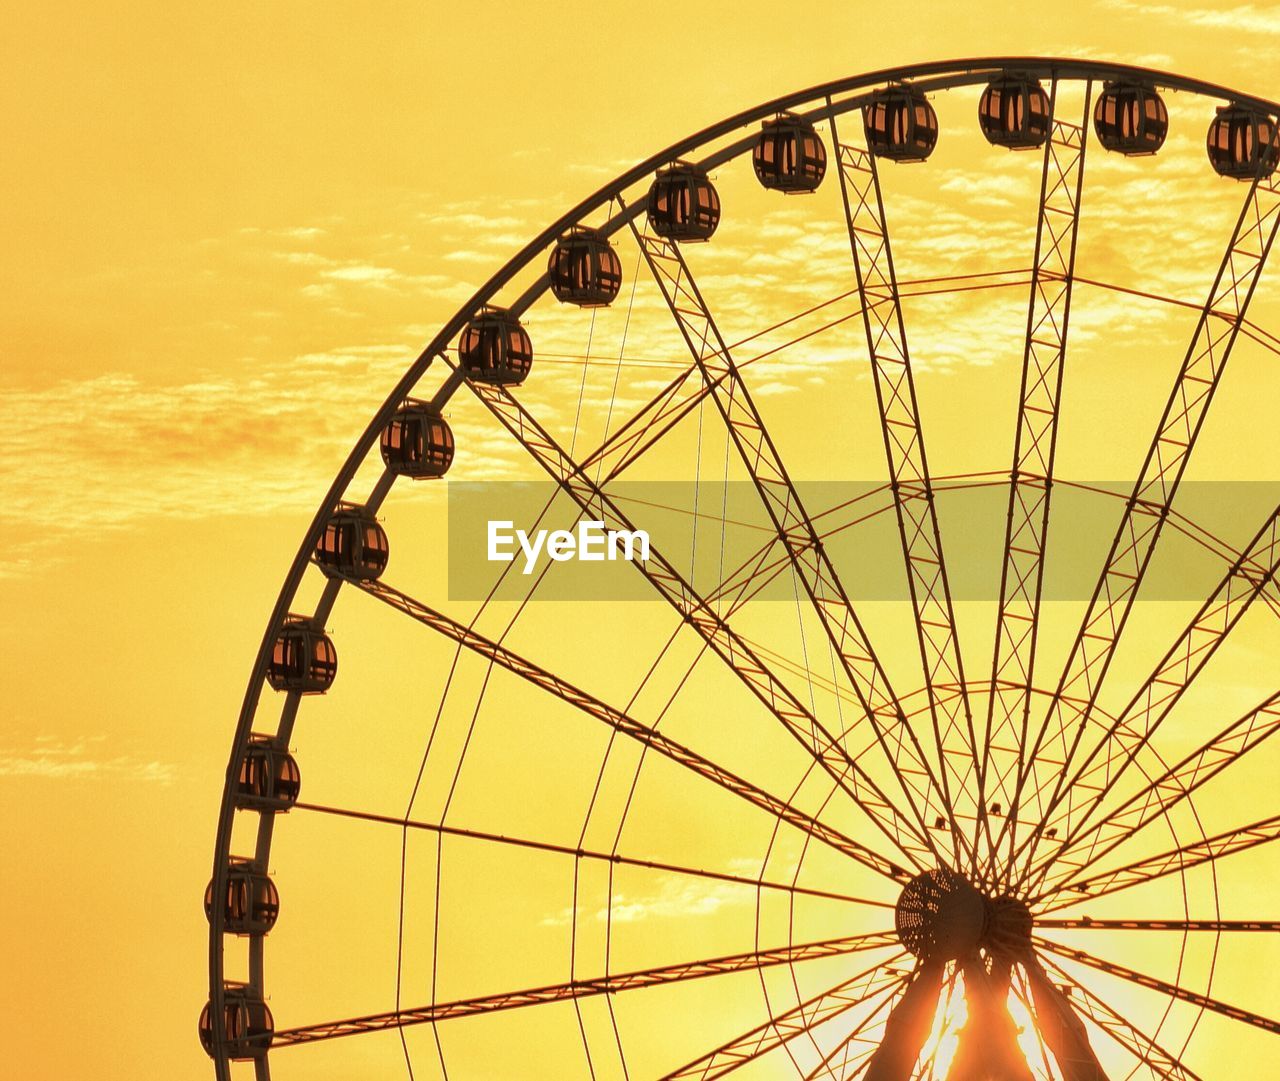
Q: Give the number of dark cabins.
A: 14